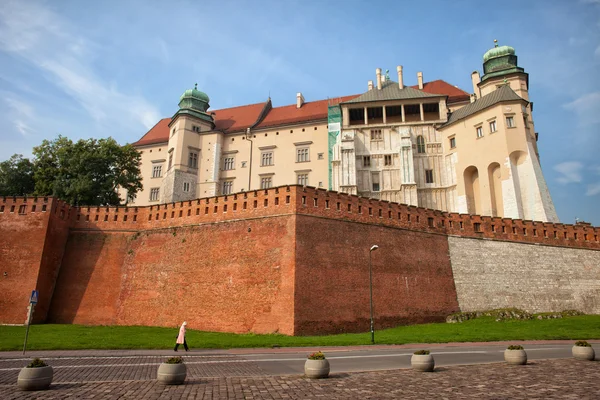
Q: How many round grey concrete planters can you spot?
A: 6